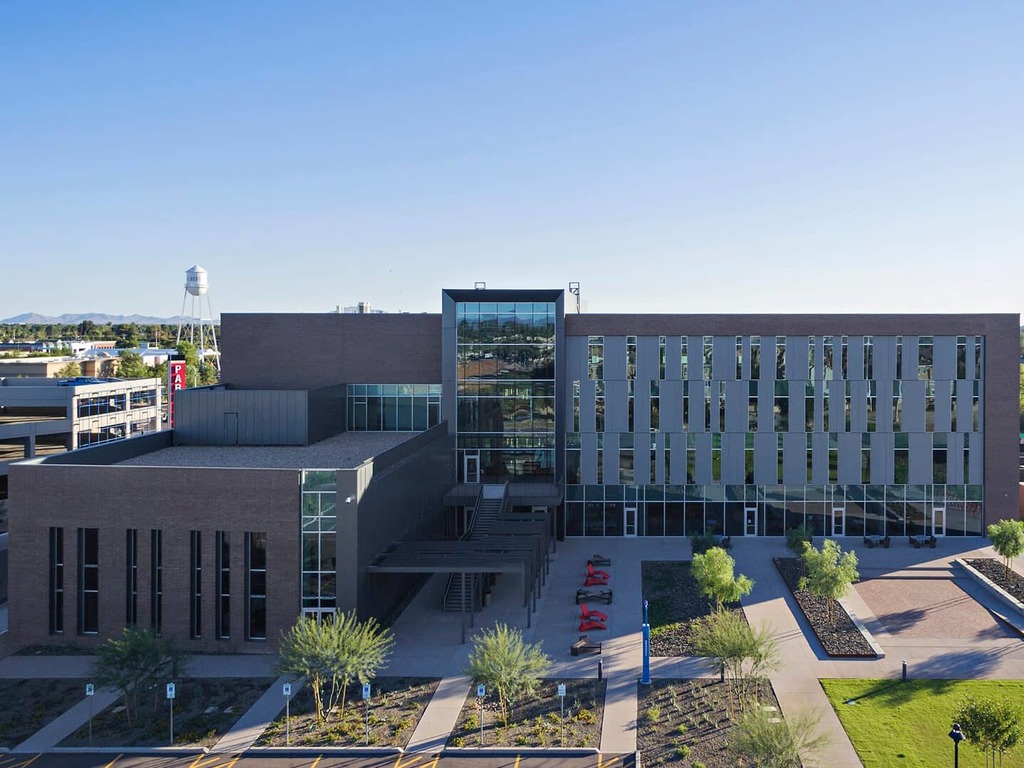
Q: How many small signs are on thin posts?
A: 6